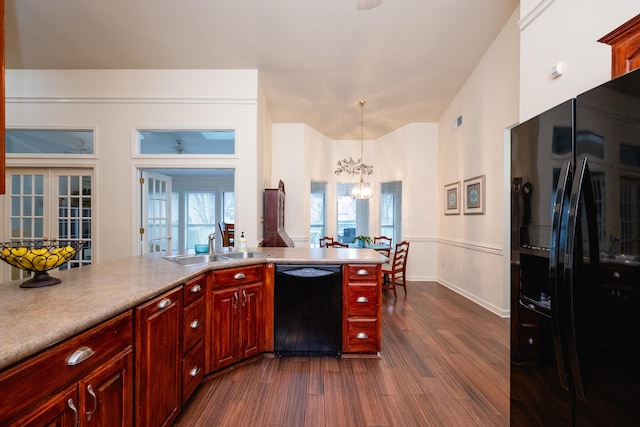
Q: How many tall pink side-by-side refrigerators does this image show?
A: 0